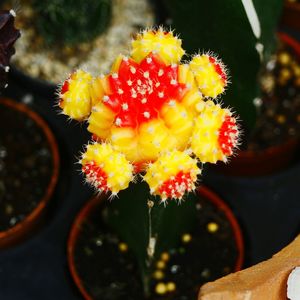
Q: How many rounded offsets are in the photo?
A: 6